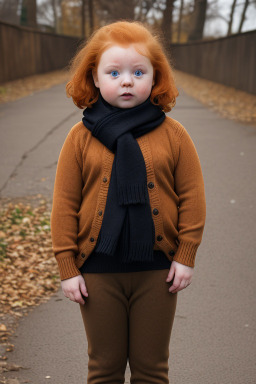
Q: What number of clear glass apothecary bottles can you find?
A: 0